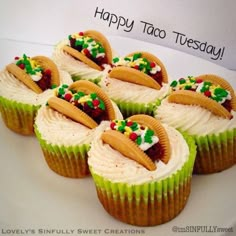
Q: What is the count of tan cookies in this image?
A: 12